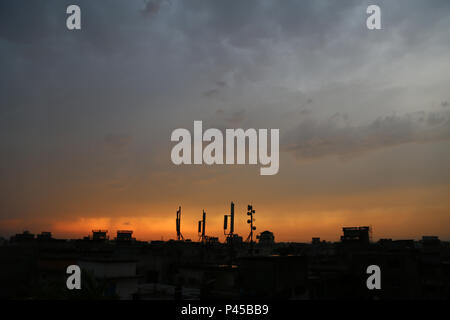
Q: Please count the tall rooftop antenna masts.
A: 4